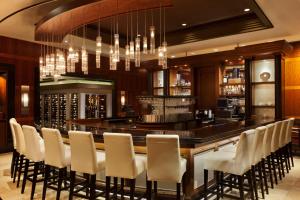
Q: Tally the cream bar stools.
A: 13